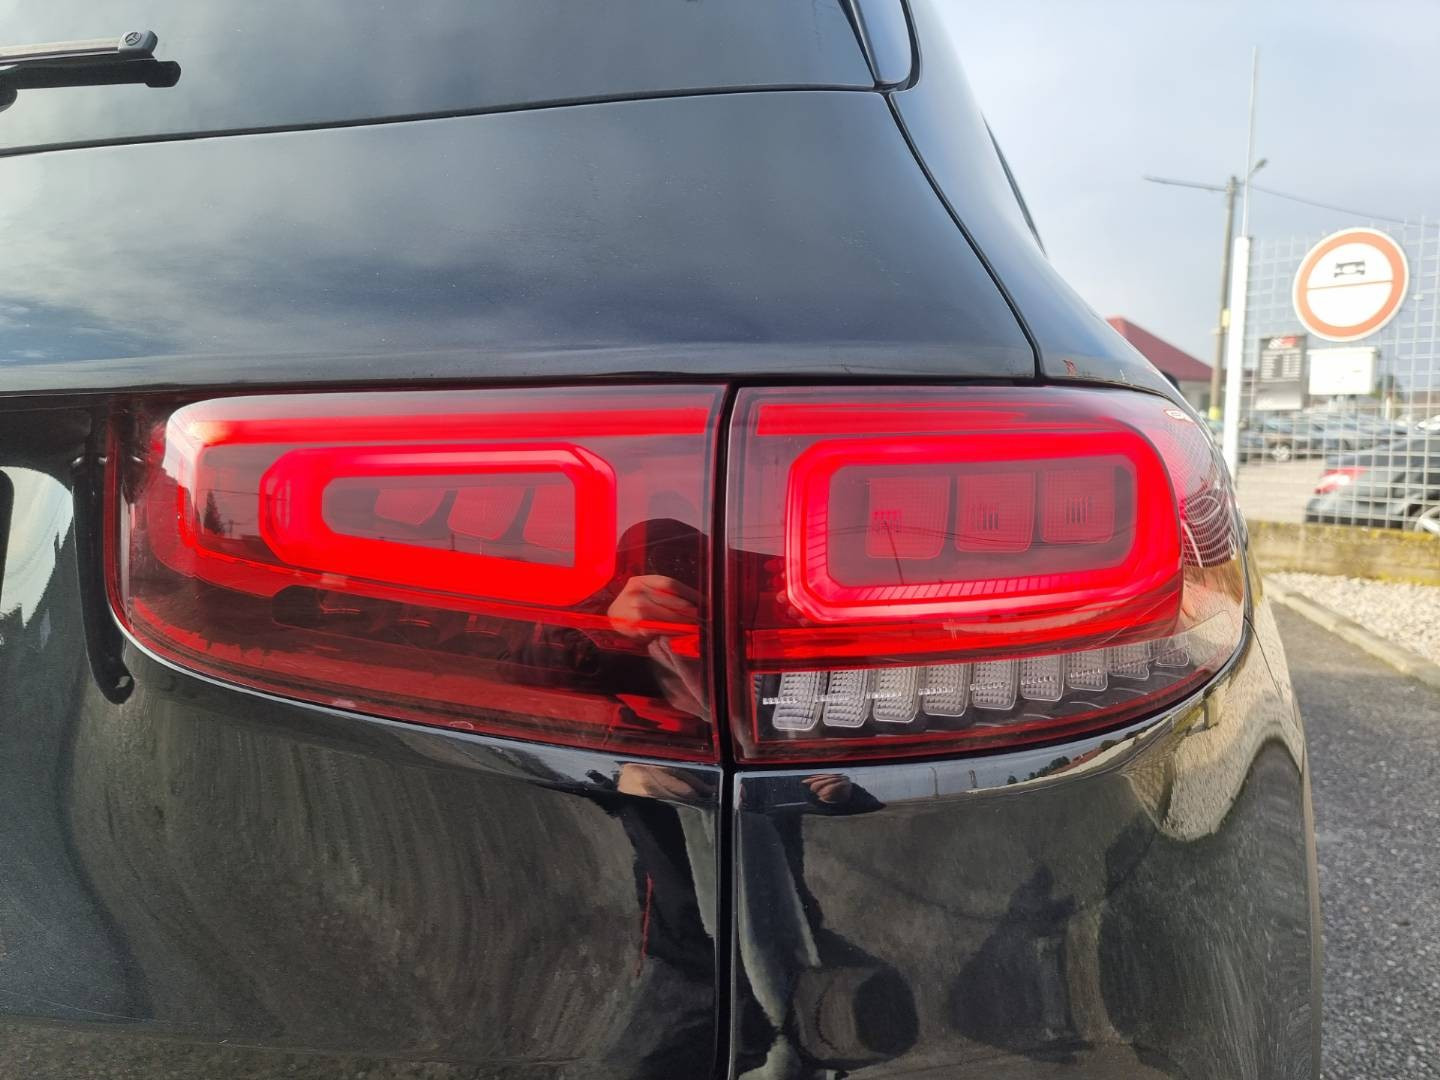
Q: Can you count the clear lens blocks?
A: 9